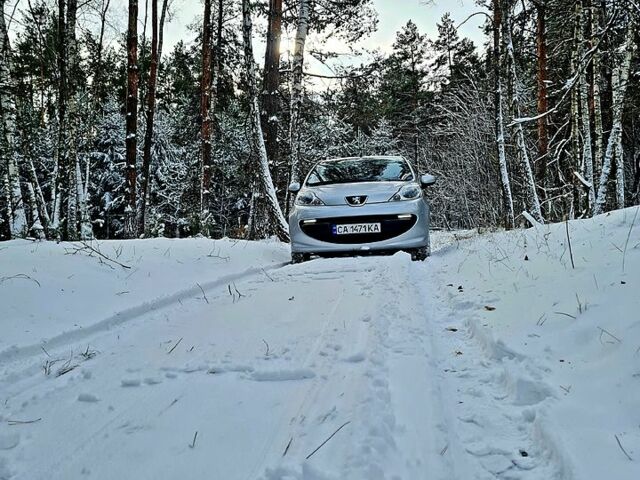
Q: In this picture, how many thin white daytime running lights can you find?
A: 2